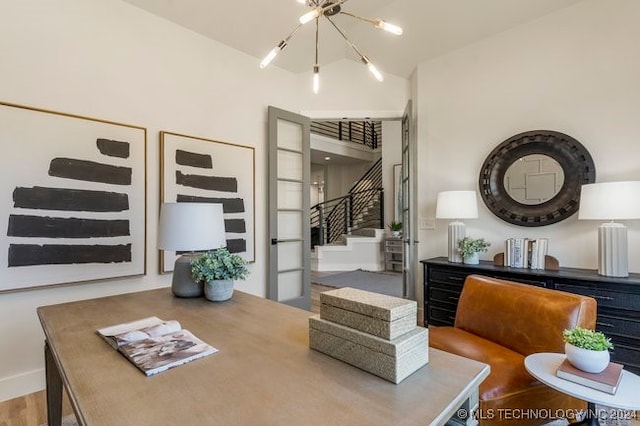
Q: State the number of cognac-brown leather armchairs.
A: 1